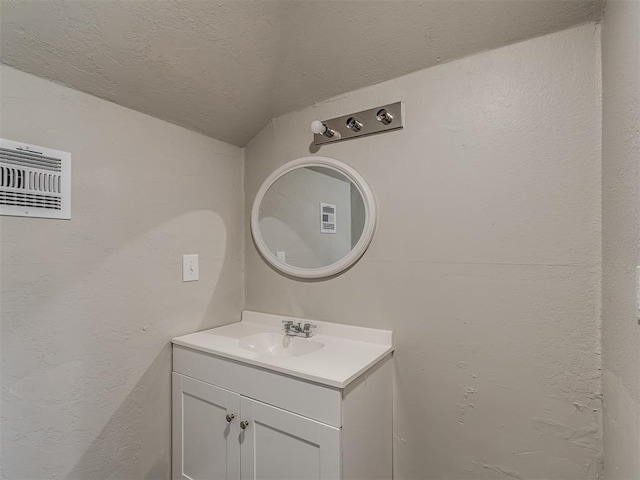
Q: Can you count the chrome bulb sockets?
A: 3